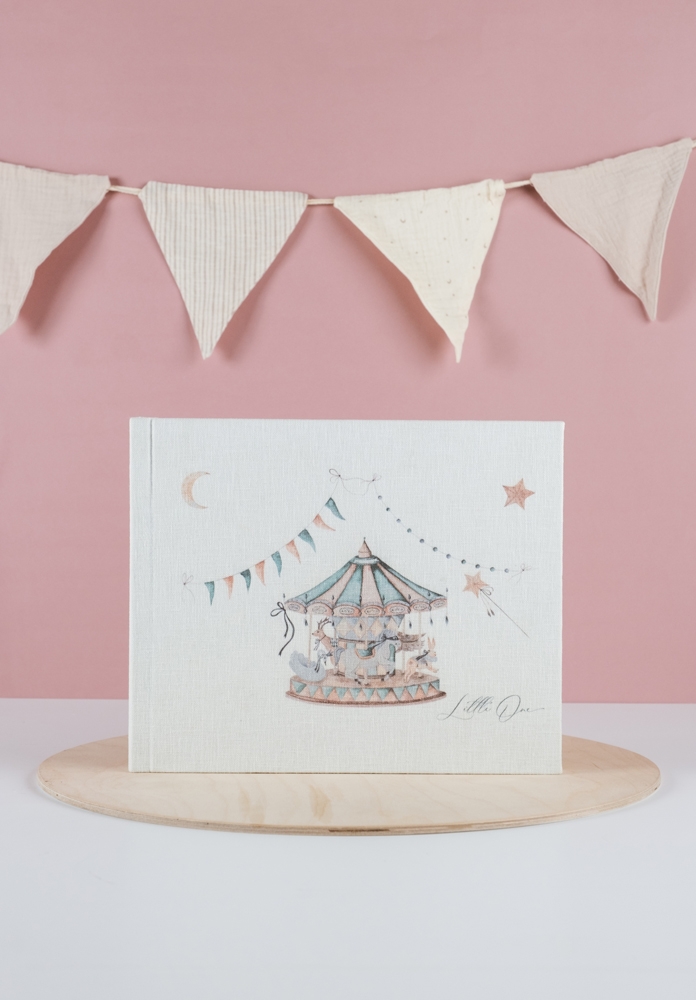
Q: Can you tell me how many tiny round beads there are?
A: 11